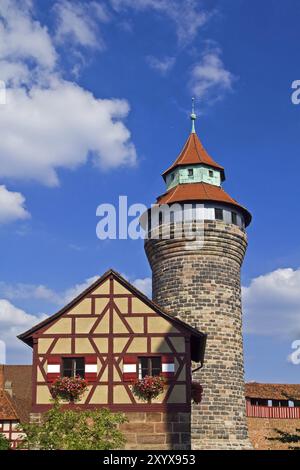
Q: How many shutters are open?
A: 4